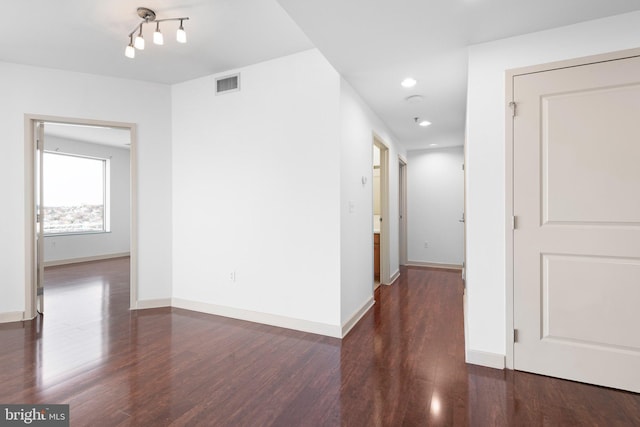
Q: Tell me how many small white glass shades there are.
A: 4